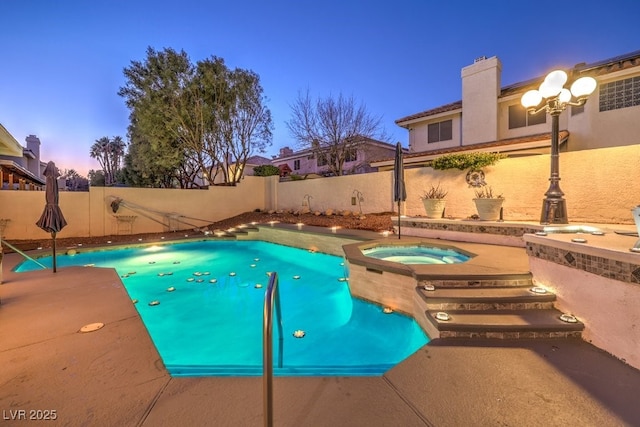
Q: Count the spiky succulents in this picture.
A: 2